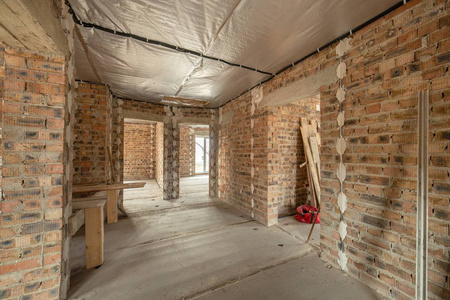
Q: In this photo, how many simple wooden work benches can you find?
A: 2